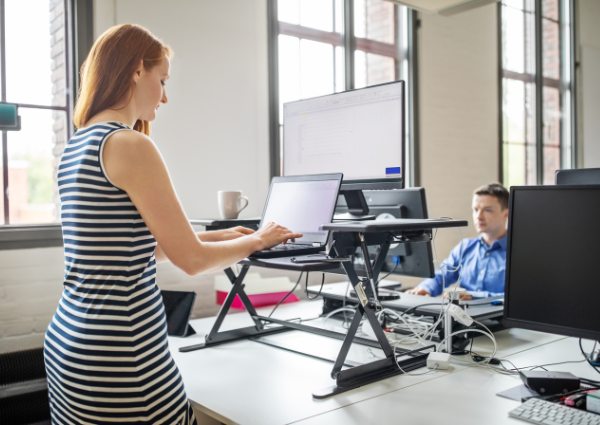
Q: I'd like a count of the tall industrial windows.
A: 3